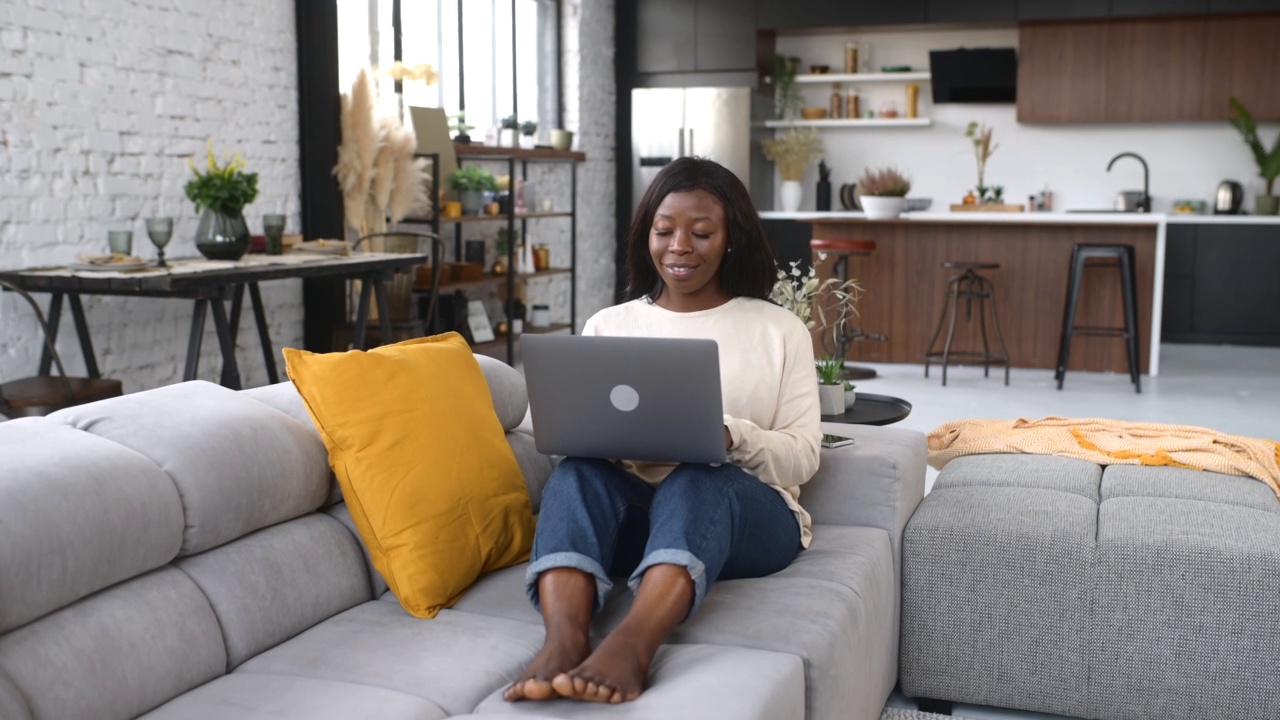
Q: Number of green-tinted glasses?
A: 3